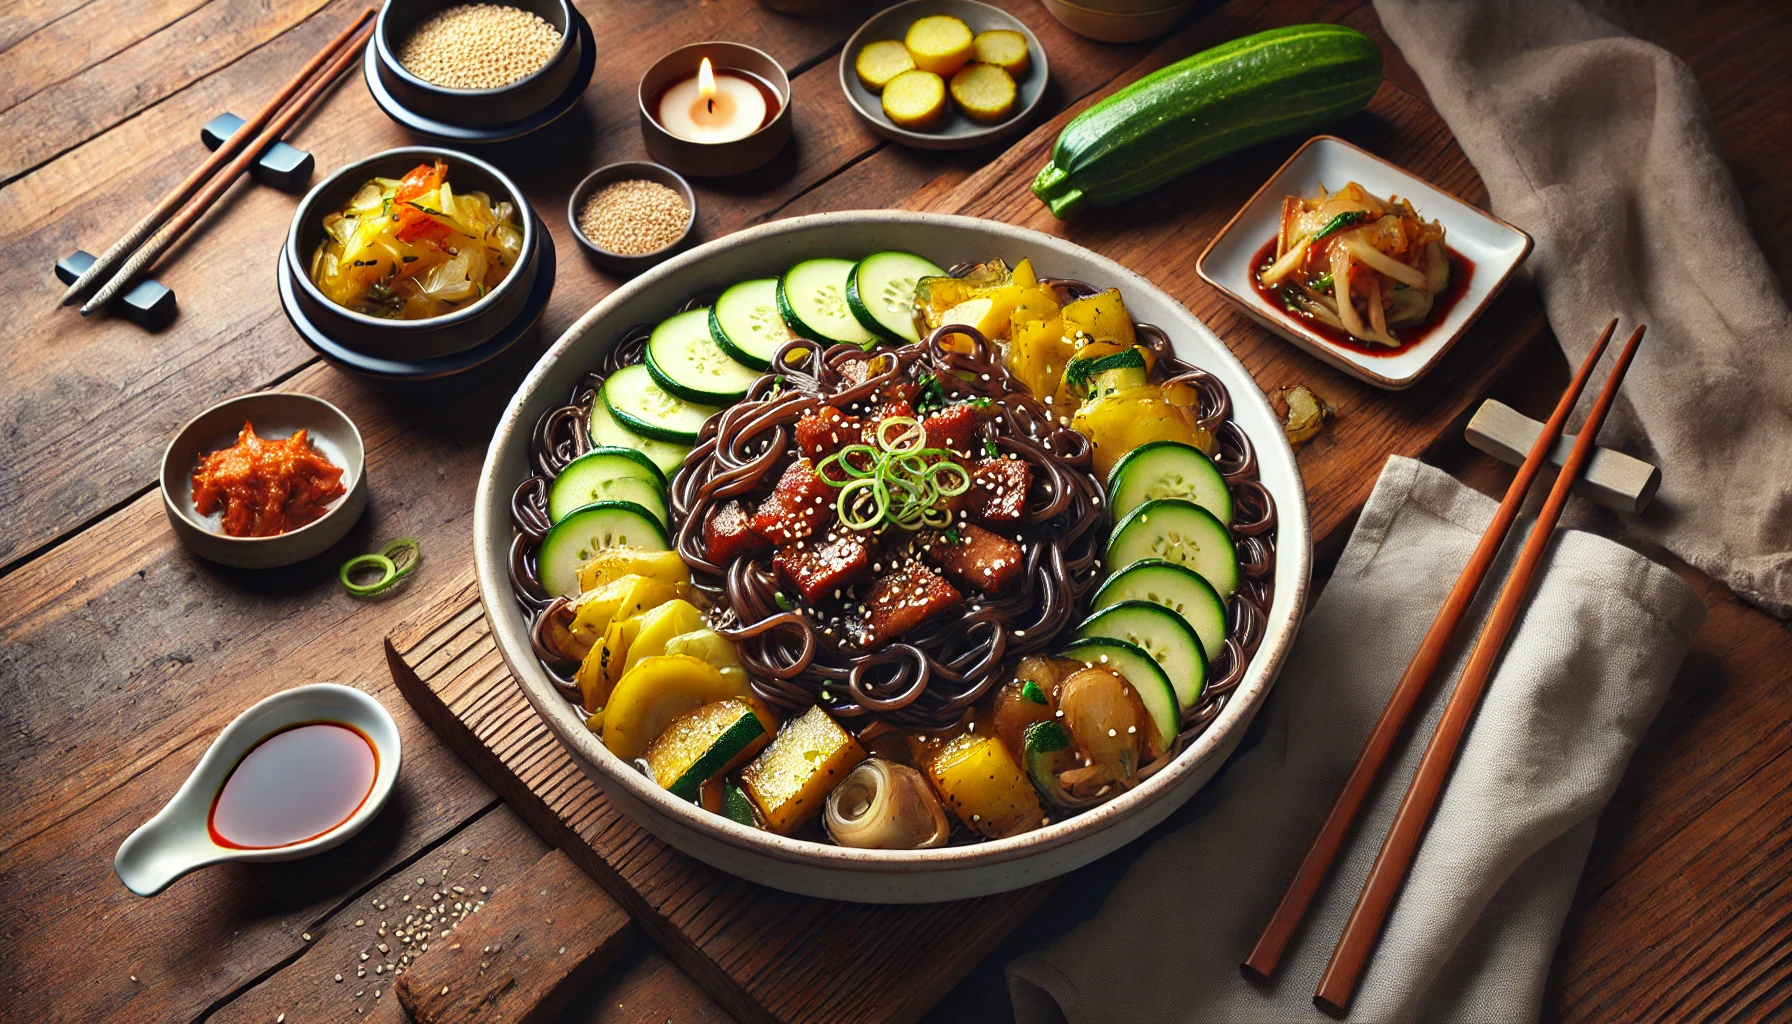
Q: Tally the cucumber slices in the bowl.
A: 13